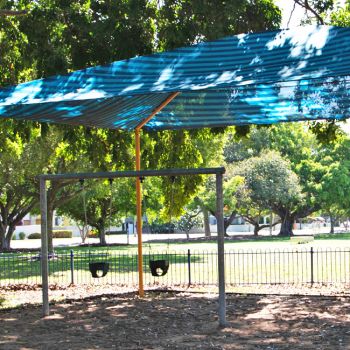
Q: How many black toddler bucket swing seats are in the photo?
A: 2